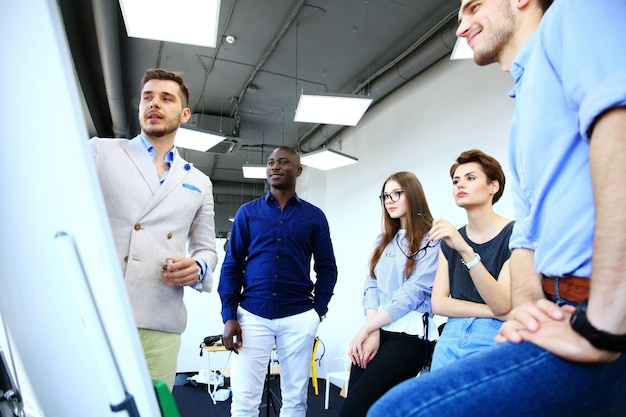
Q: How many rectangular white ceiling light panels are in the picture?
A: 6